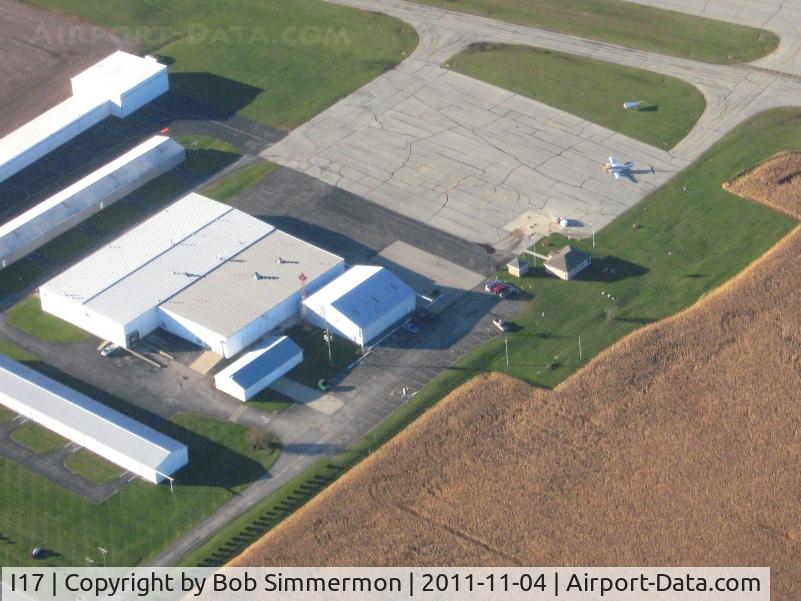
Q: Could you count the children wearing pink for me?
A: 0